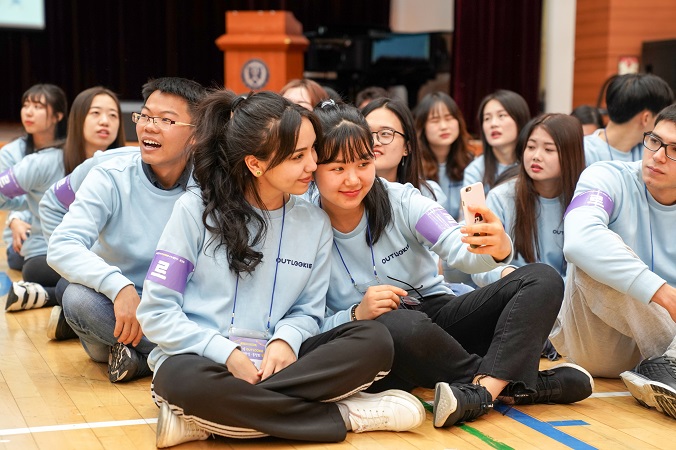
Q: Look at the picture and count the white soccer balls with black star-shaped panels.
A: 0